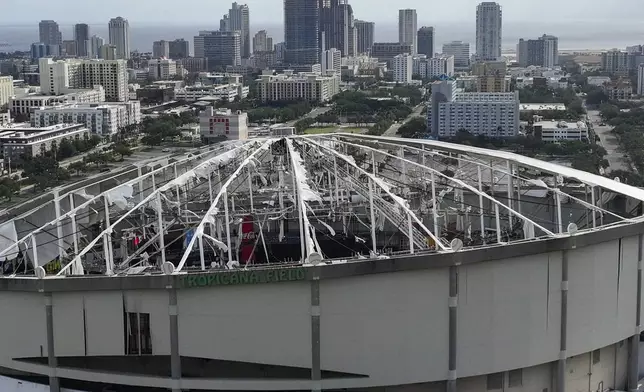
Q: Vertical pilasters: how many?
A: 6